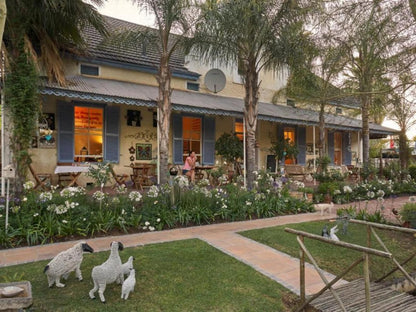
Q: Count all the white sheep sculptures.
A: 4